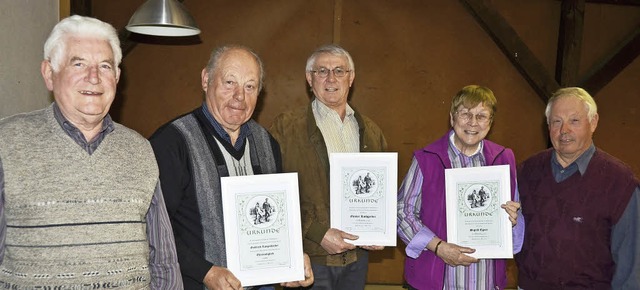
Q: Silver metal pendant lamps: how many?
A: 1